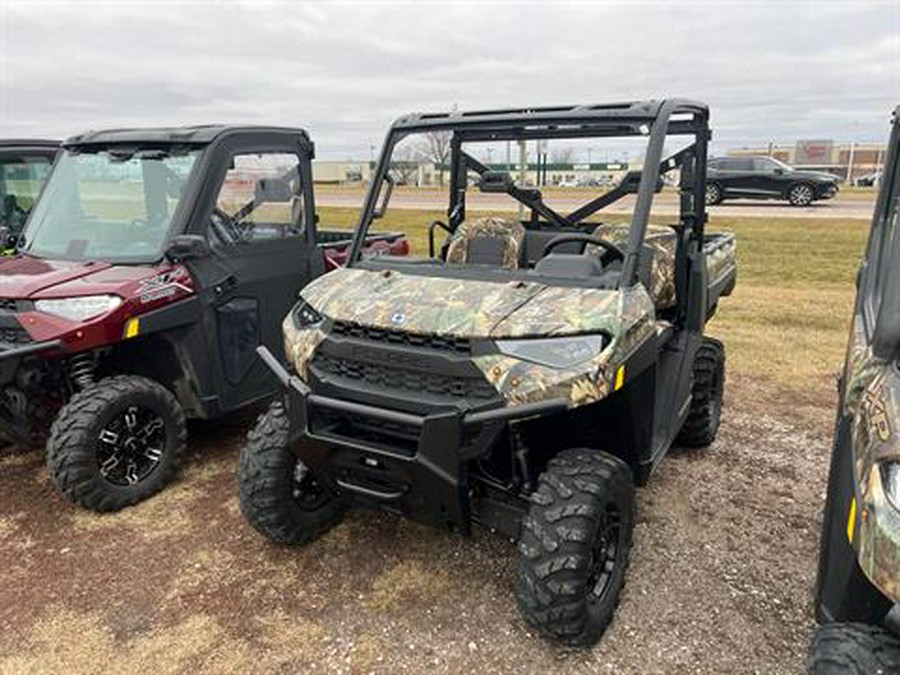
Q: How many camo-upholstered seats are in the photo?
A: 2